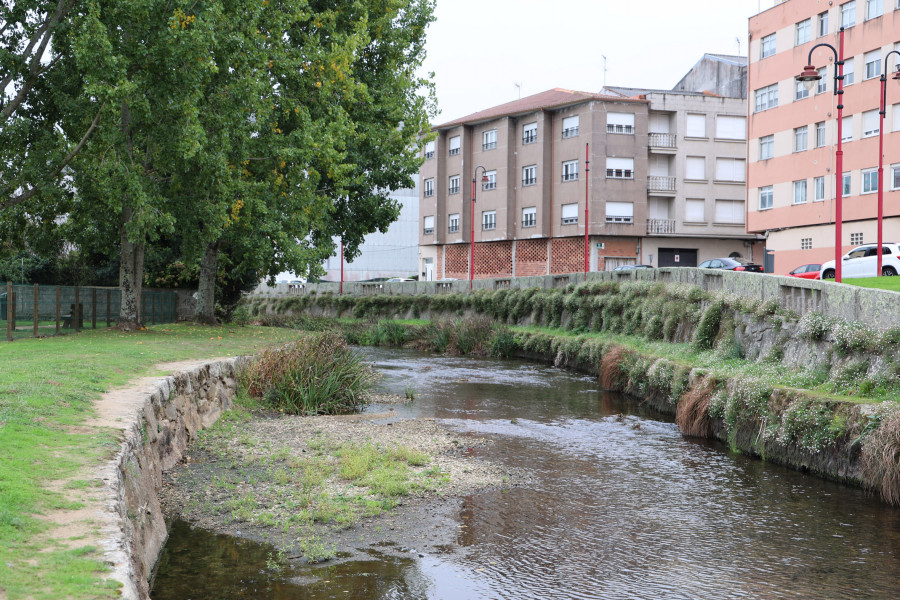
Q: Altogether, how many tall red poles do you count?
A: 5